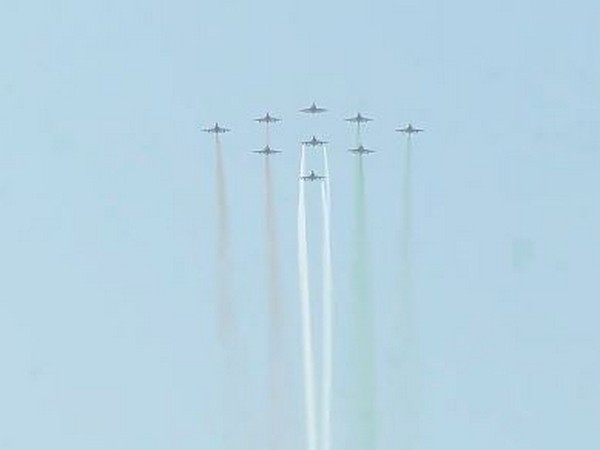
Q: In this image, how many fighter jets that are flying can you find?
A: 9